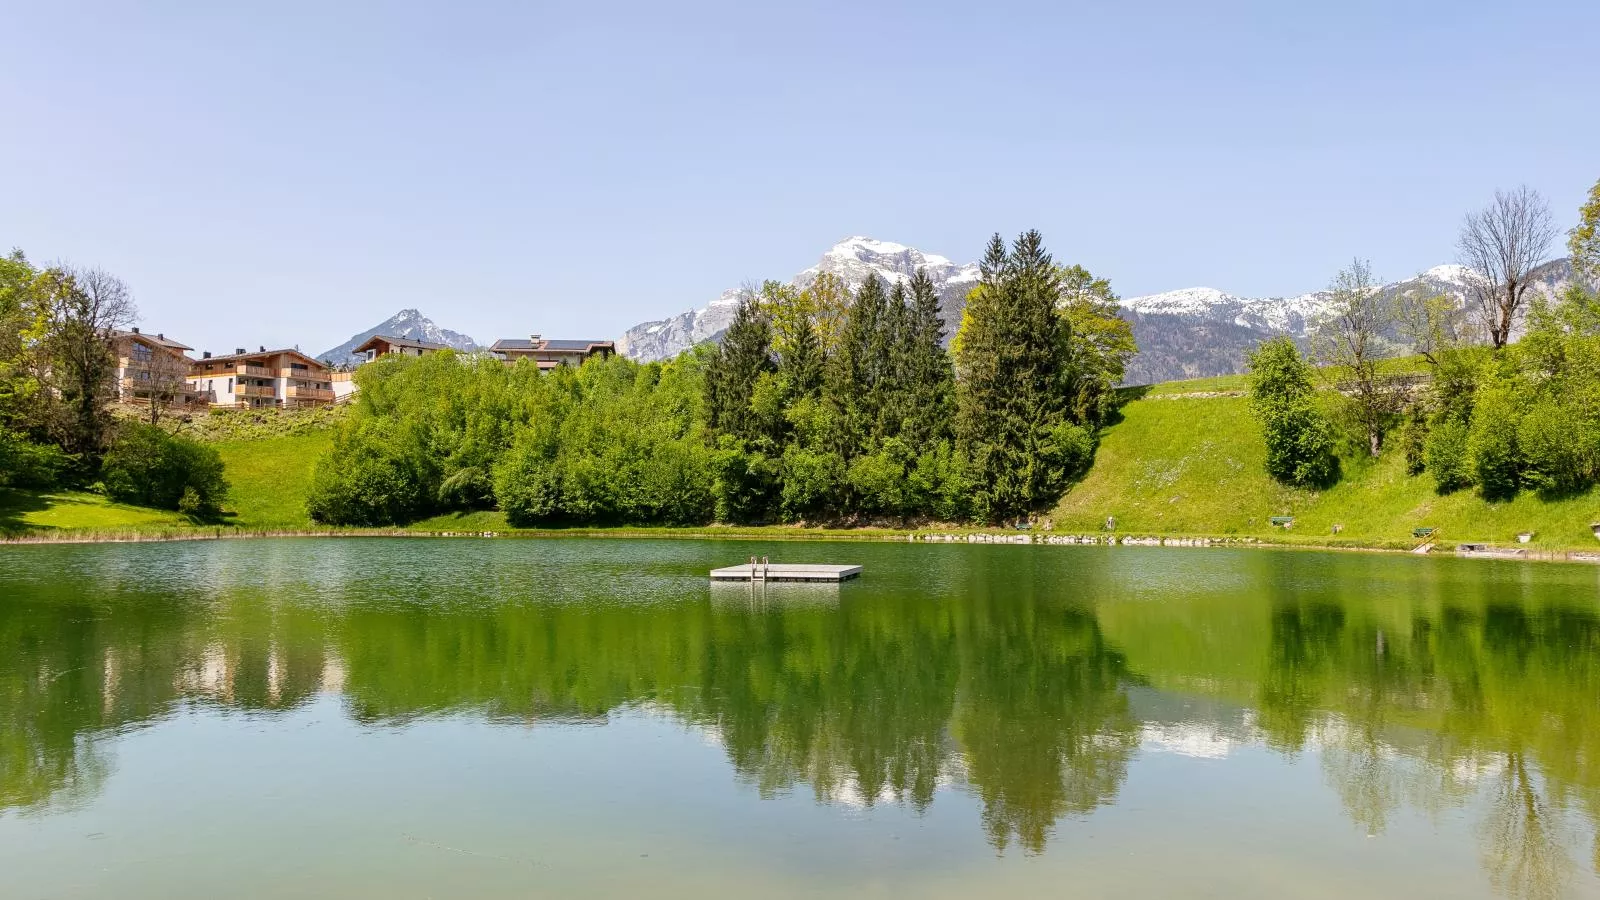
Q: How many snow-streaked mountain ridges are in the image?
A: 3